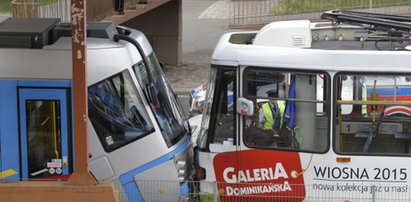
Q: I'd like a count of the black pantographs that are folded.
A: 1